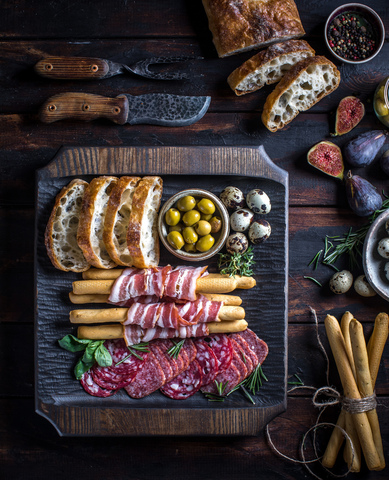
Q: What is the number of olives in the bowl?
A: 12